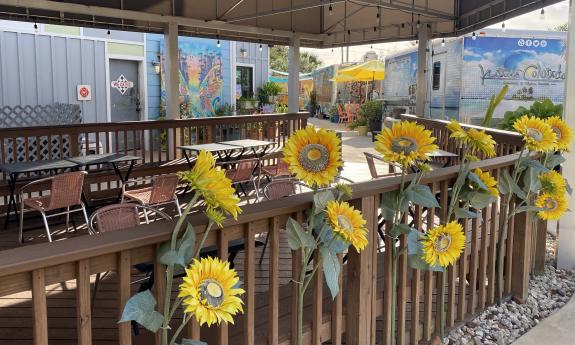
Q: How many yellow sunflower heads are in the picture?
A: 12